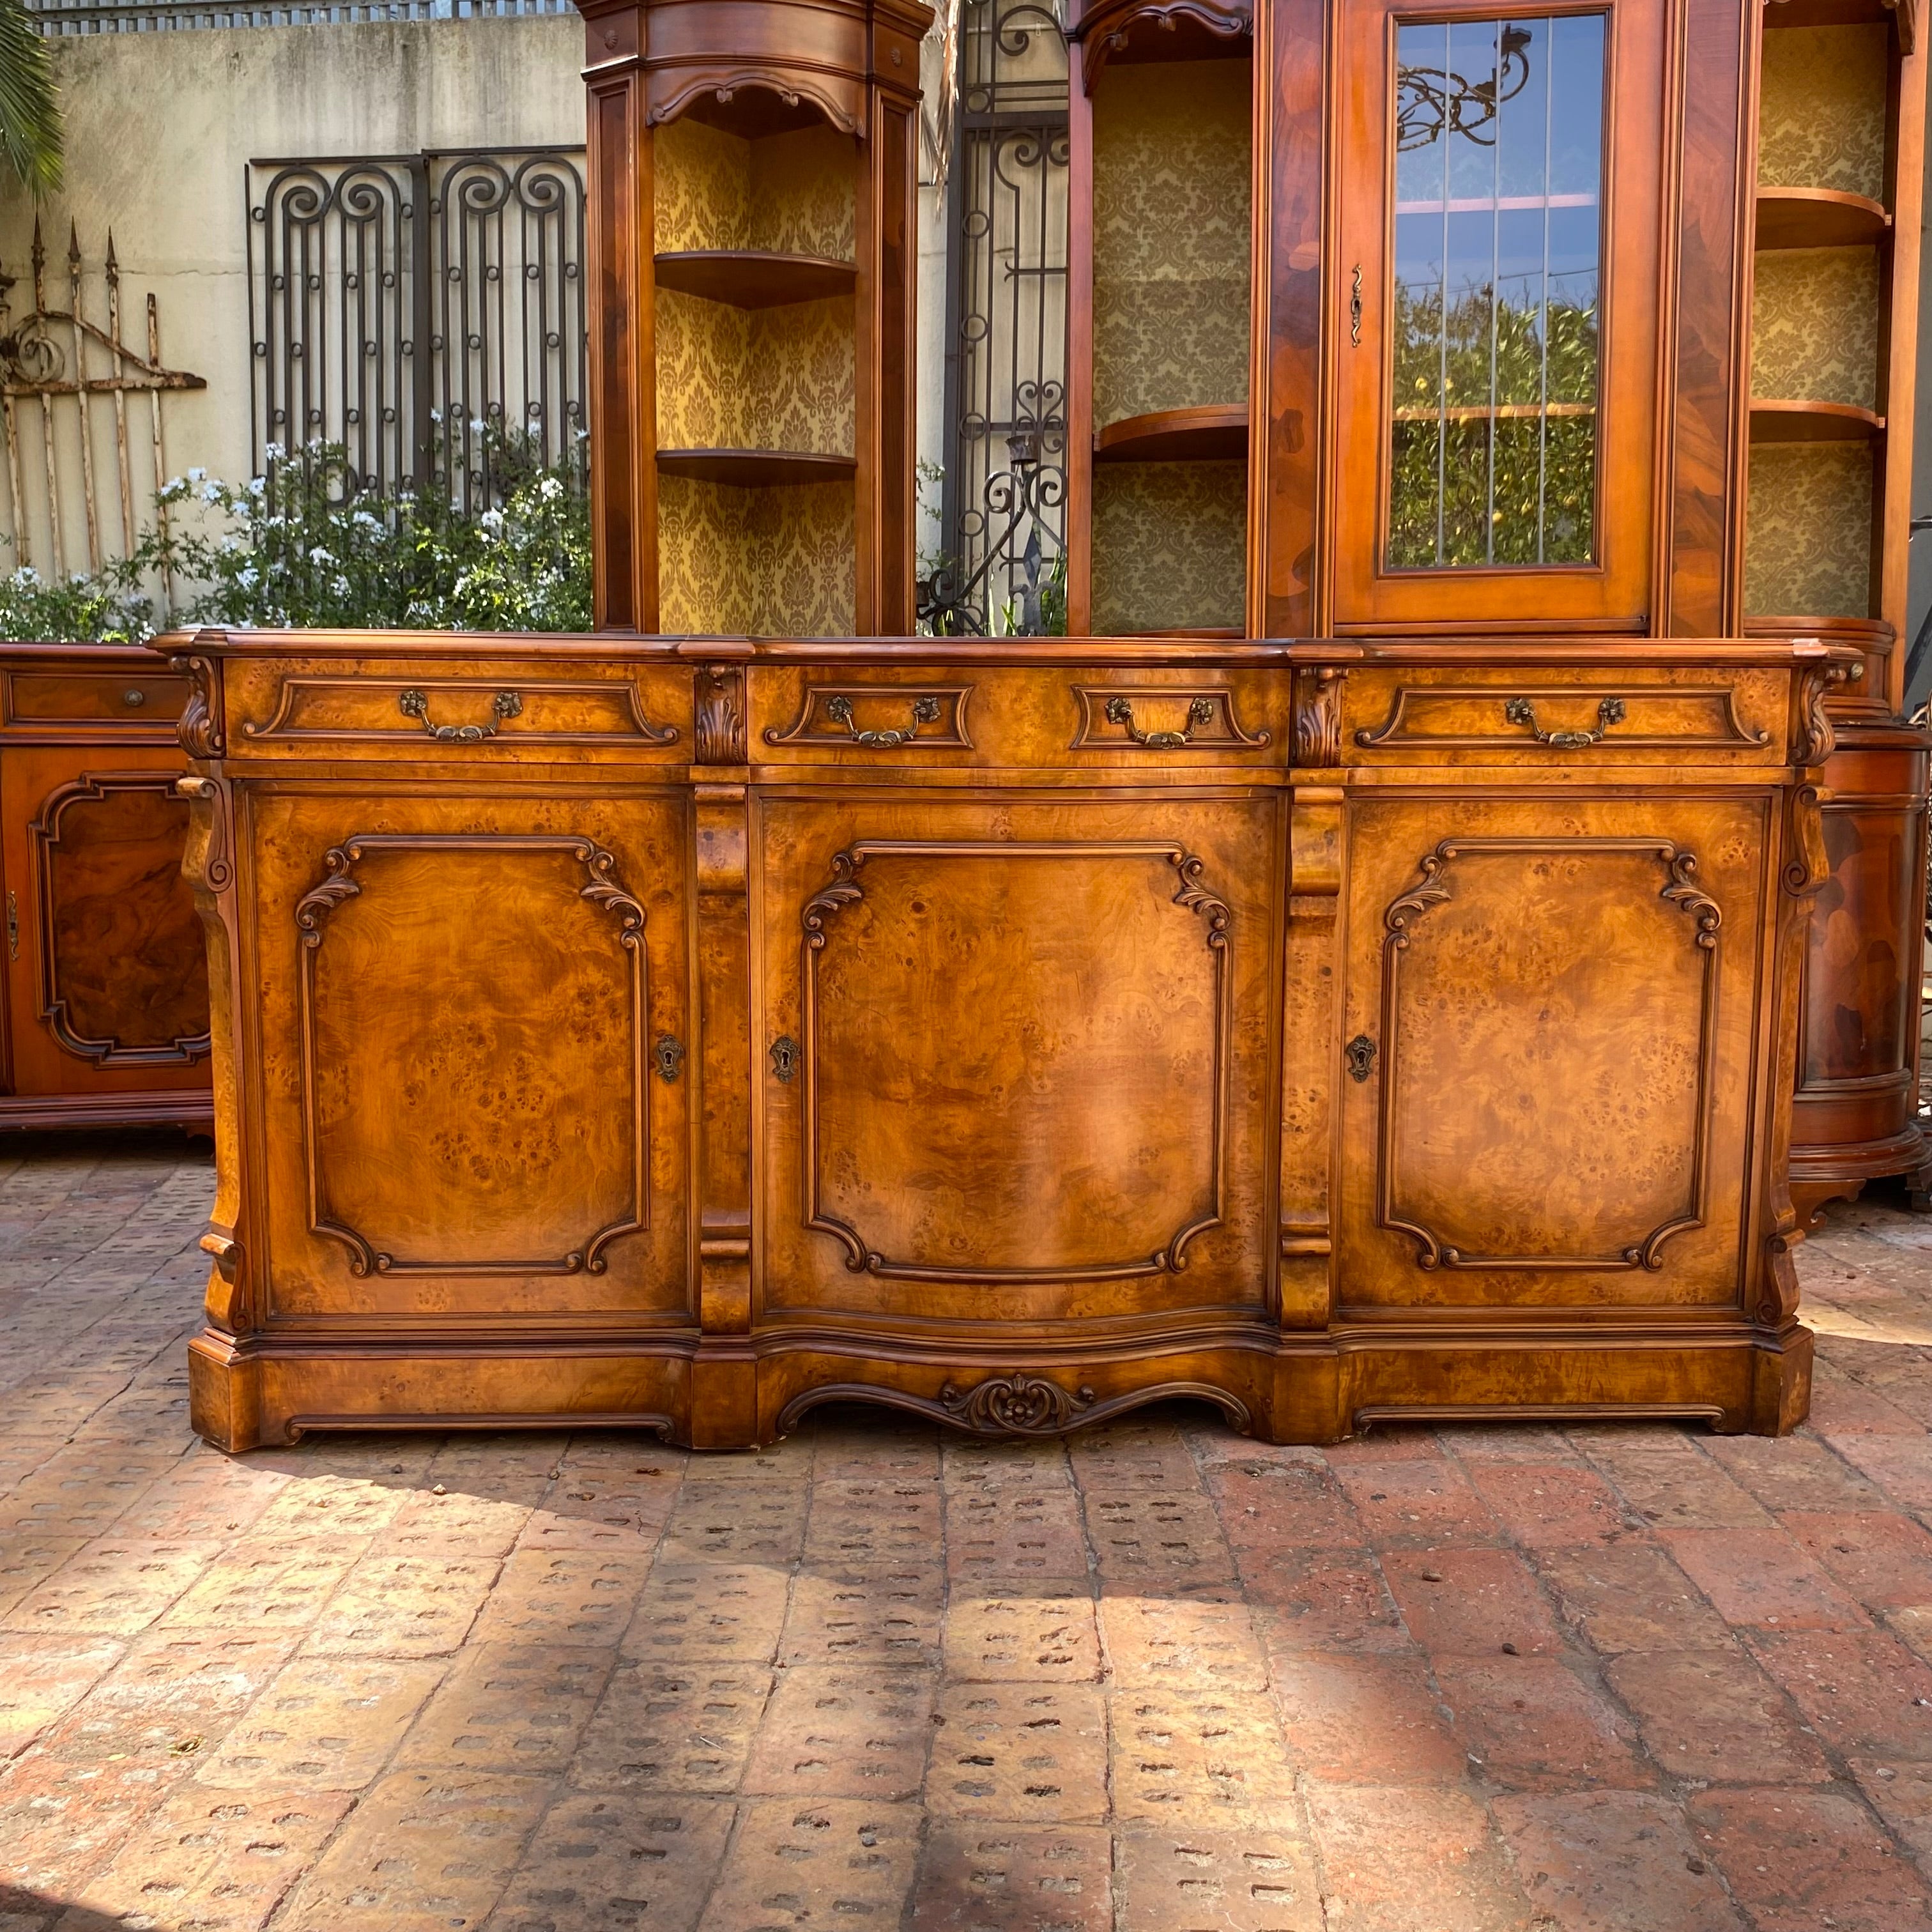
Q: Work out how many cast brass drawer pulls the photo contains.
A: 4